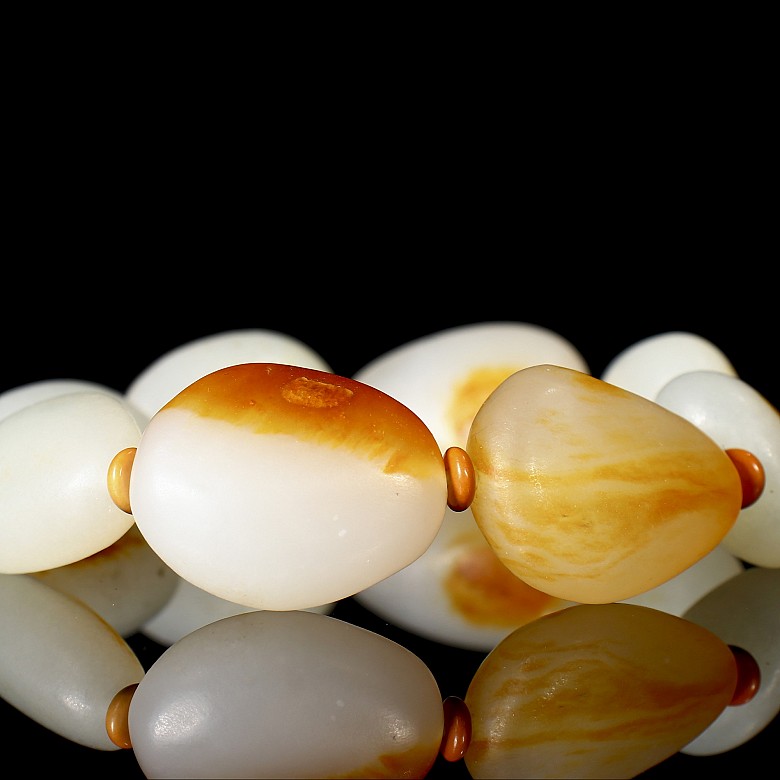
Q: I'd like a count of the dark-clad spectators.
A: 0